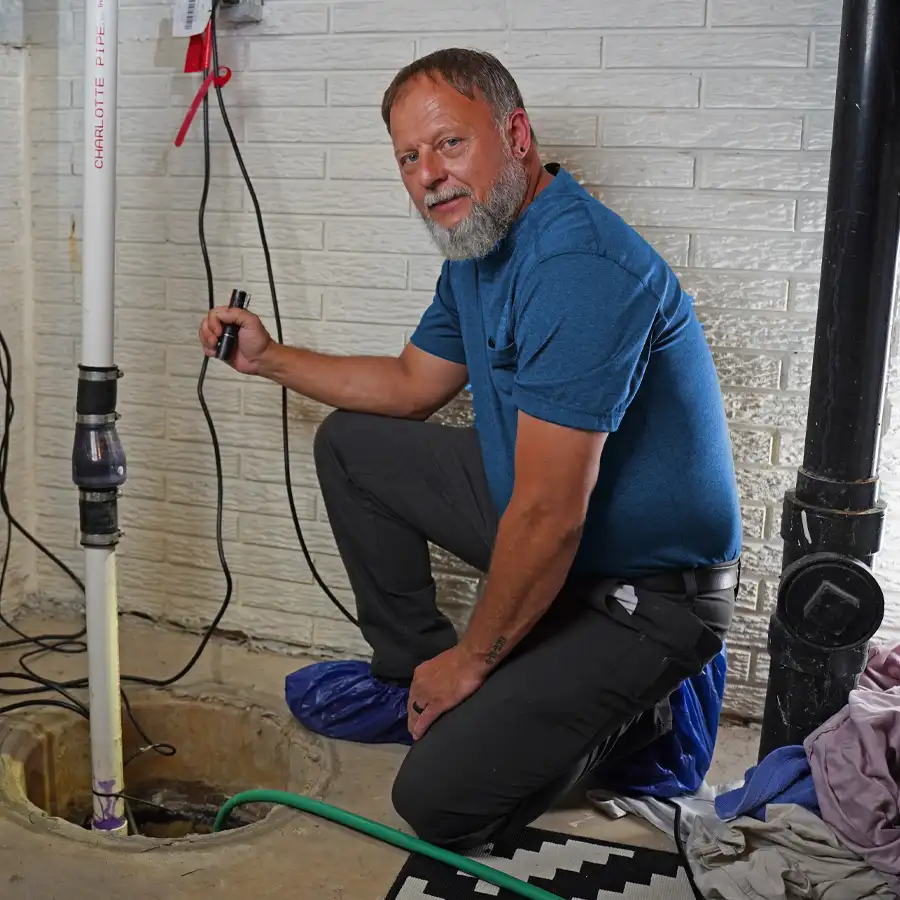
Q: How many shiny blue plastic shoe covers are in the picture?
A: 2